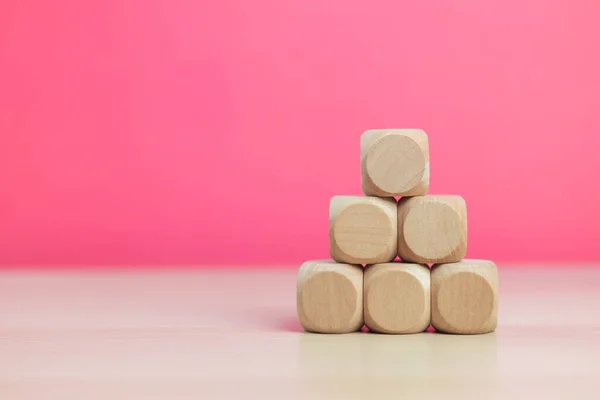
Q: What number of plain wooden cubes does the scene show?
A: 6